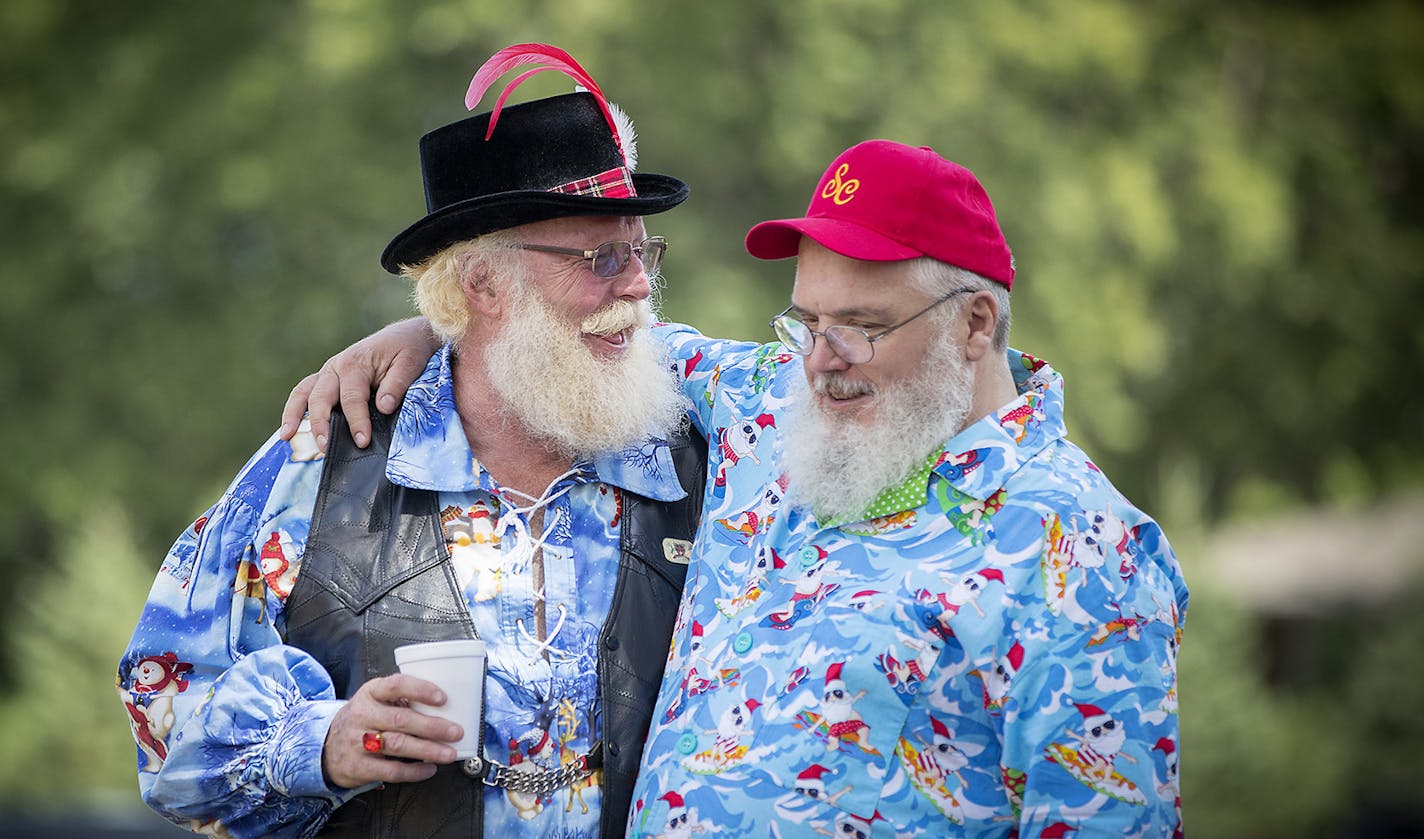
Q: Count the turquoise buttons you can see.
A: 3